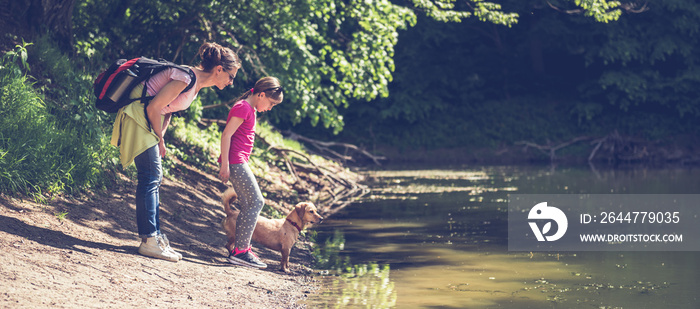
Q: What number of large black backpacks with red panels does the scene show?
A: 1